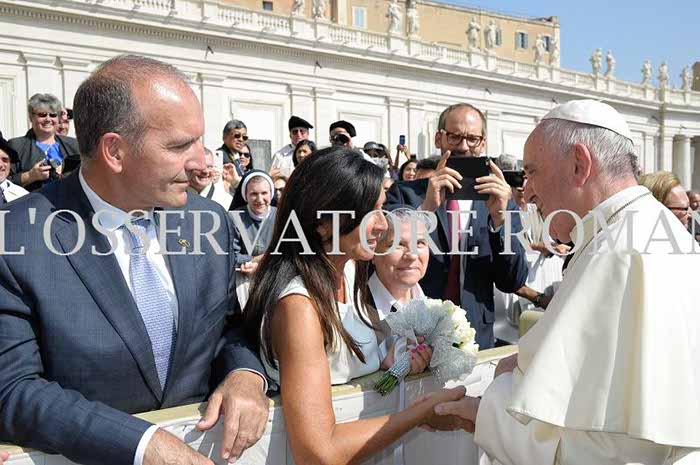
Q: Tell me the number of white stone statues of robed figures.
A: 13